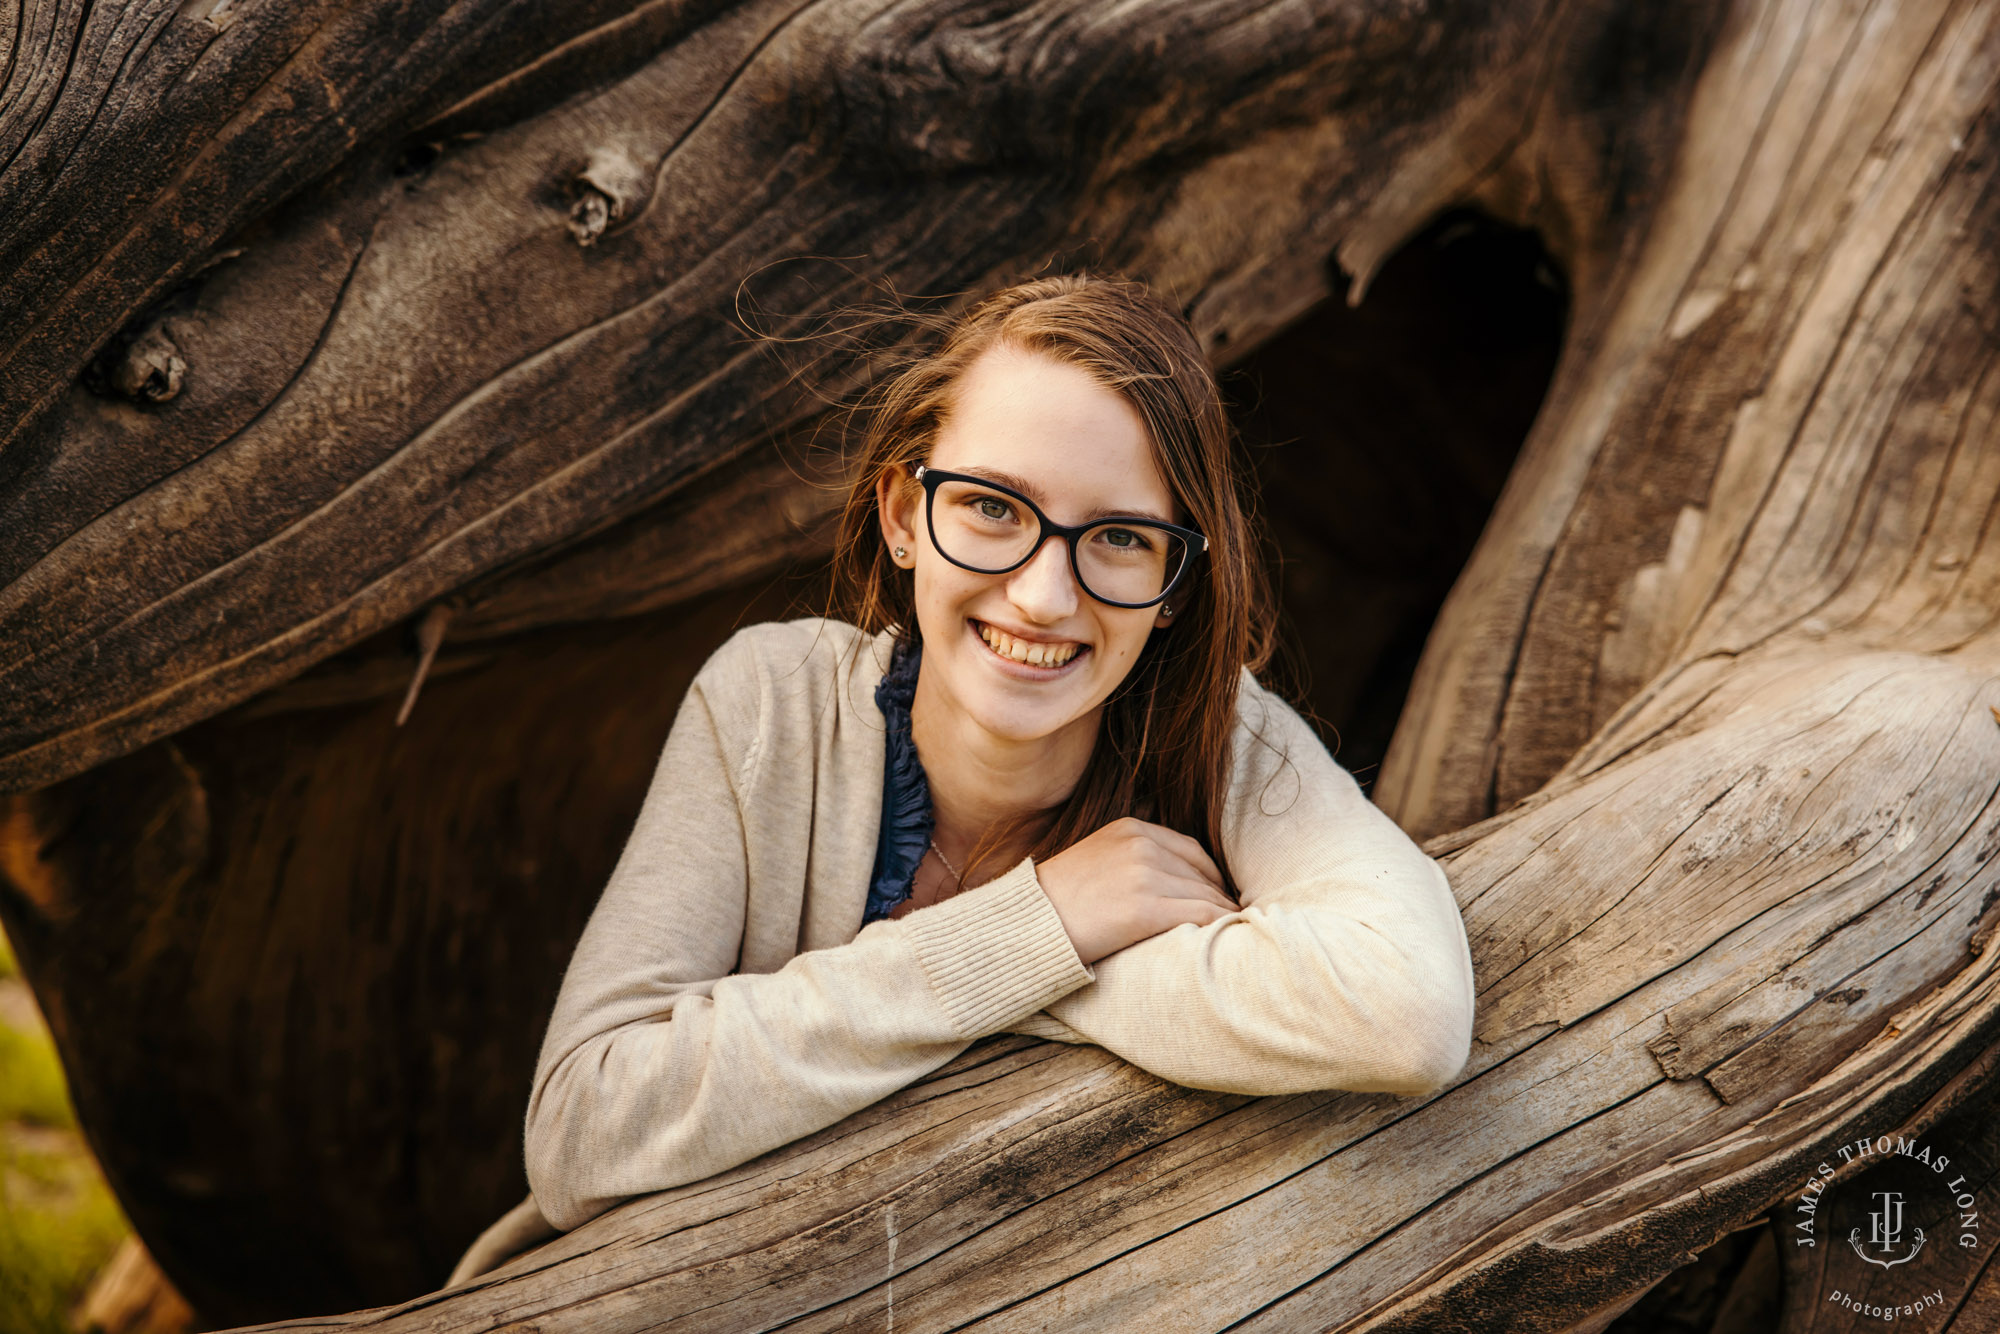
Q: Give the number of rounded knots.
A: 2